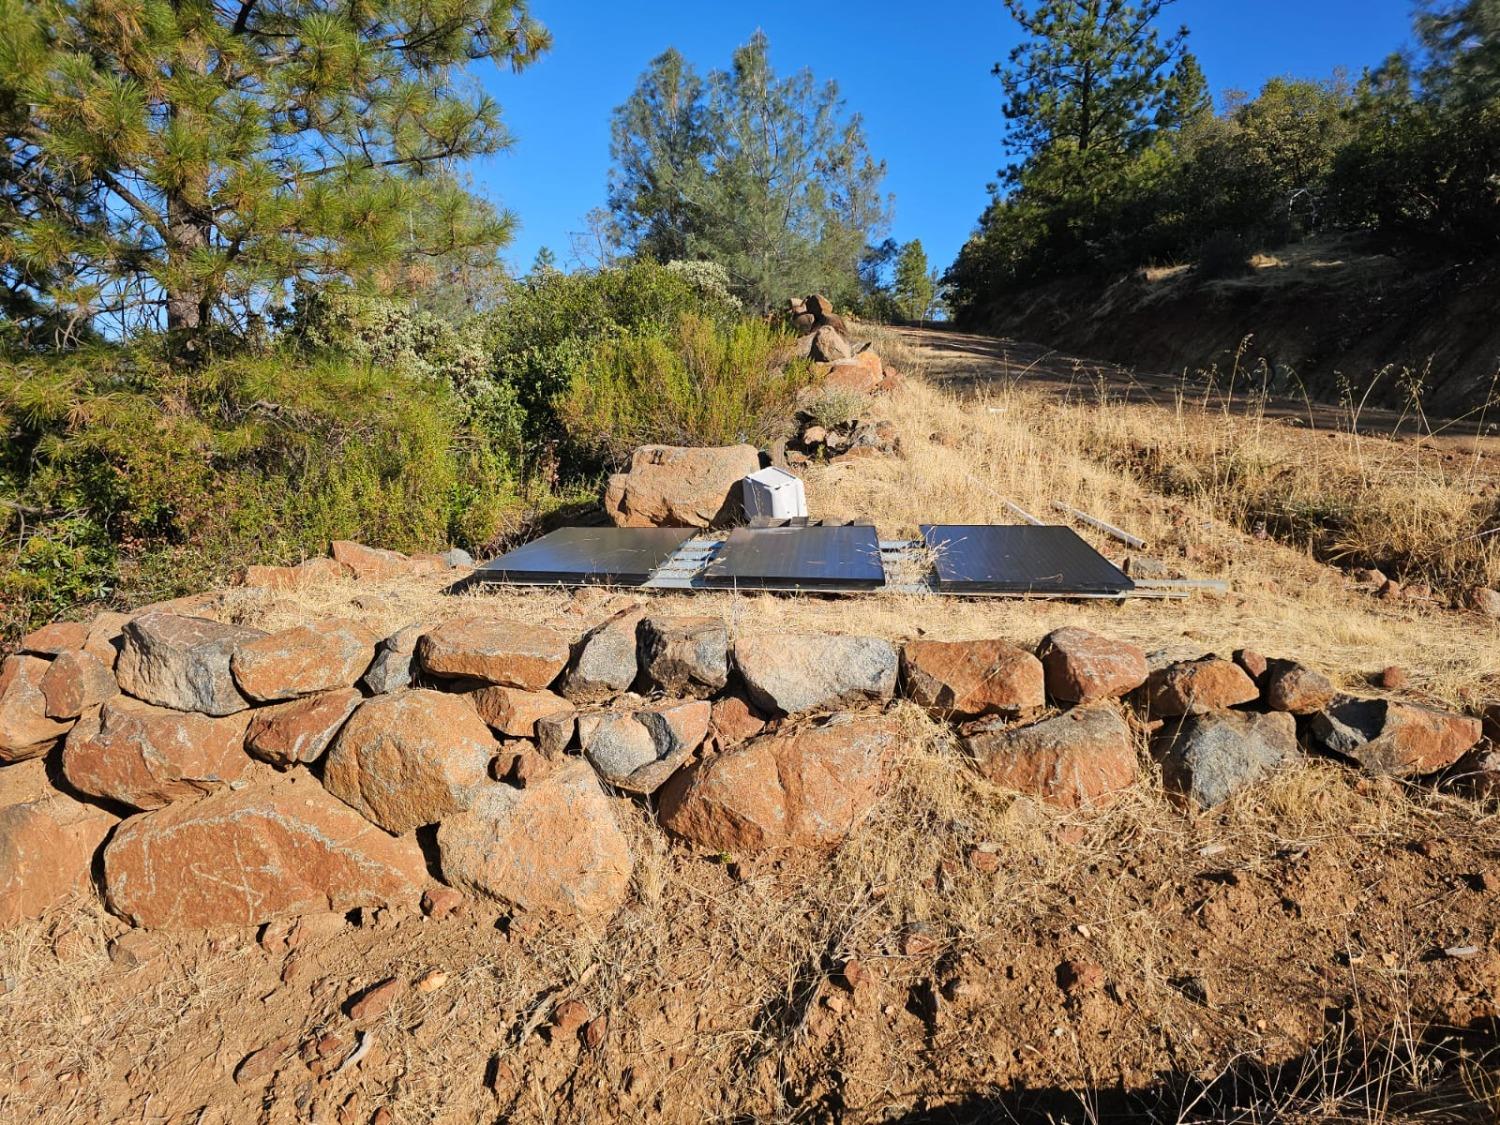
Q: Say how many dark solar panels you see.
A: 3